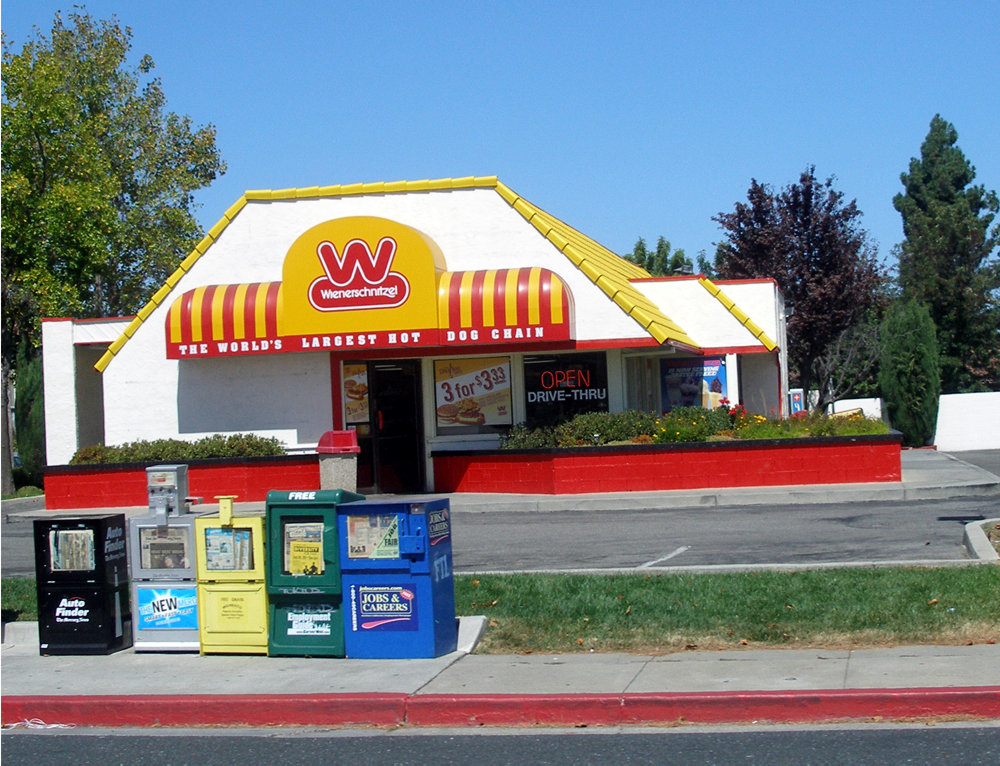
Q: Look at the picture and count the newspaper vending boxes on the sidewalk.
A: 5